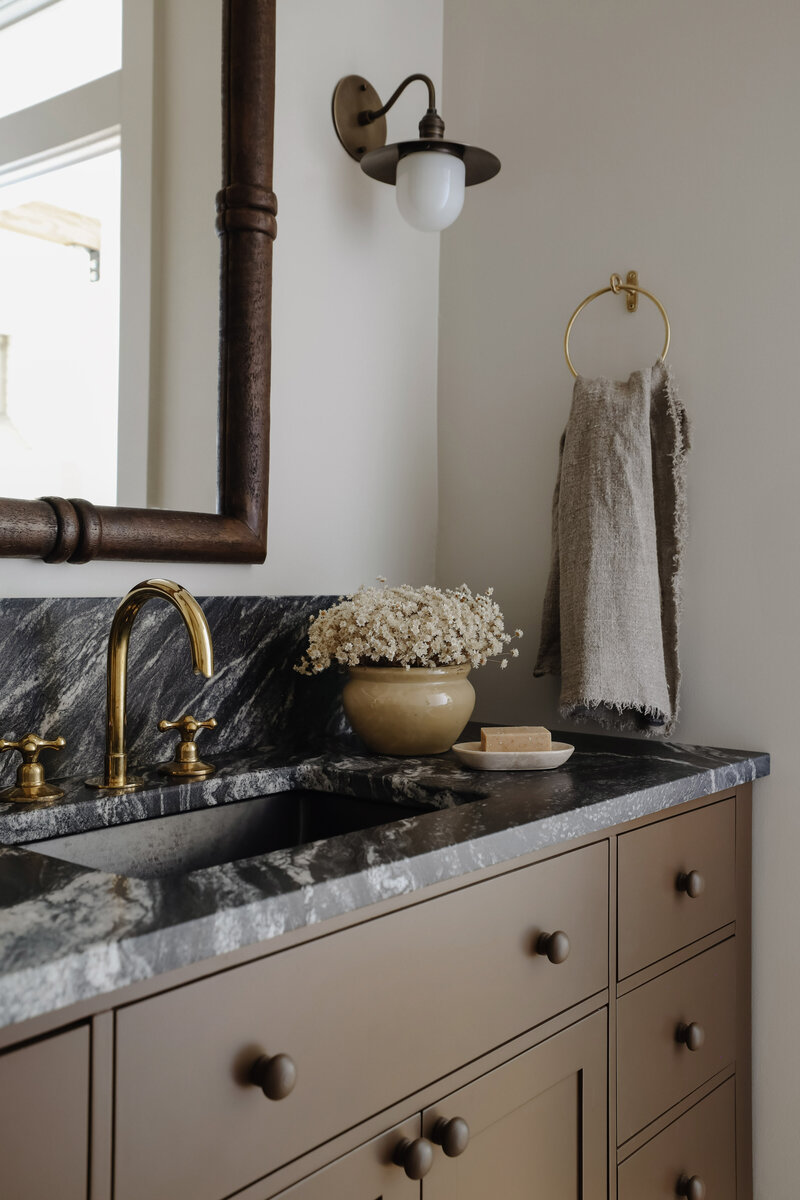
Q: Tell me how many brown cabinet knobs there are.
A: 7